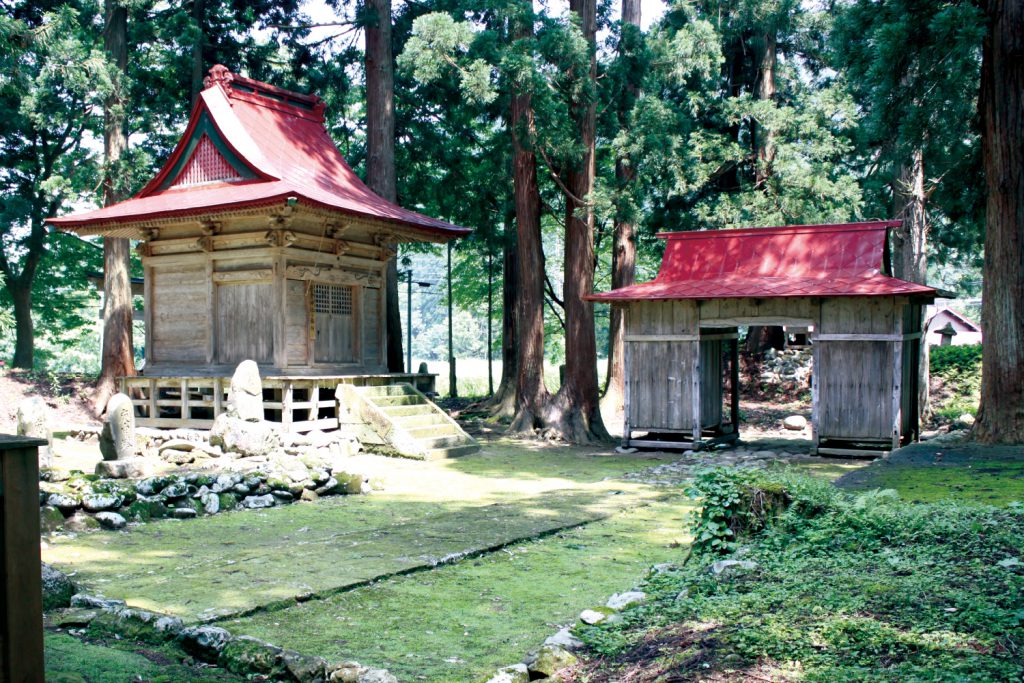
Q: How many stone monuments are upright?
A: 3